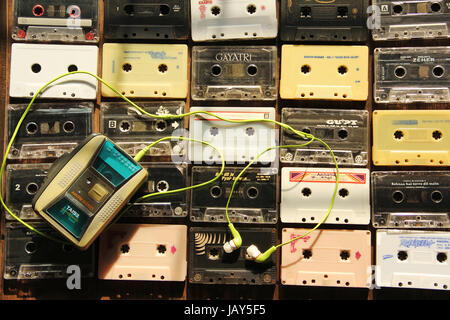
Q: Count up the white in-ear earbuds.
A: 2